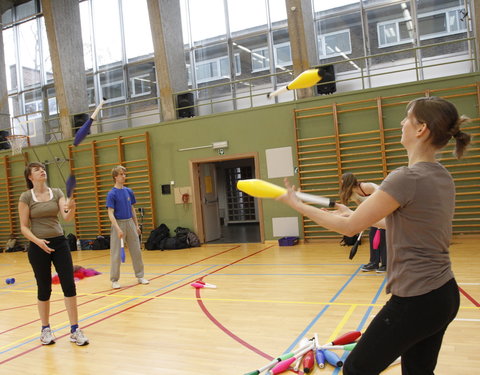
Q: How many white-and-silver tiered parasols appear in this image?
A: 0